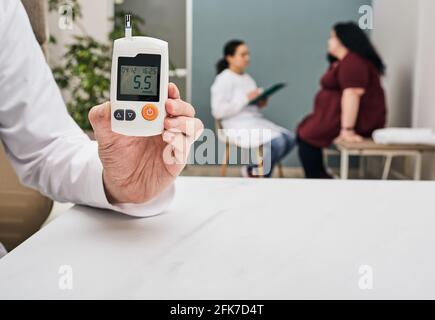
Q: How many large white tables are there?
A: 1